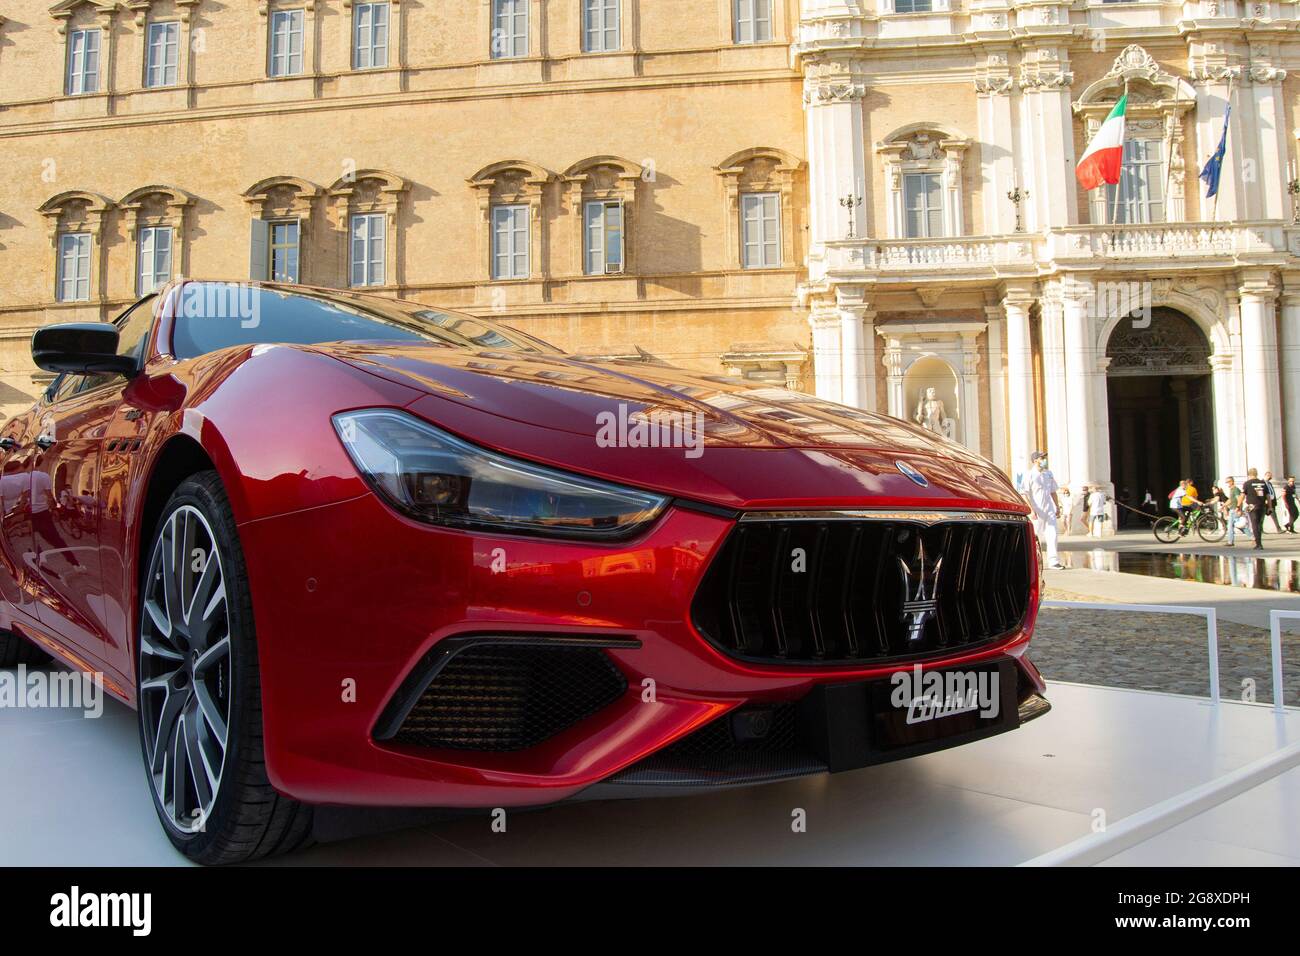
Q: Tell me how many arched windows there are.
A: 9